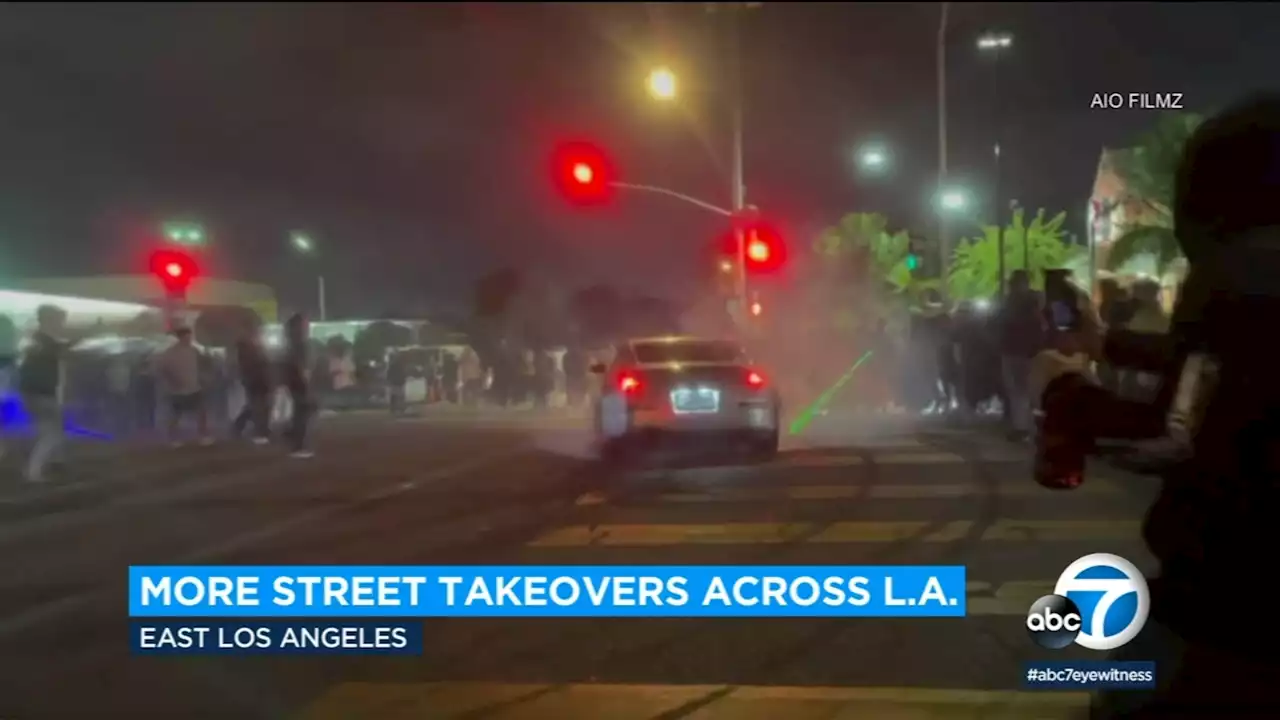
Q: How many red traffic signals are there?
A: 3